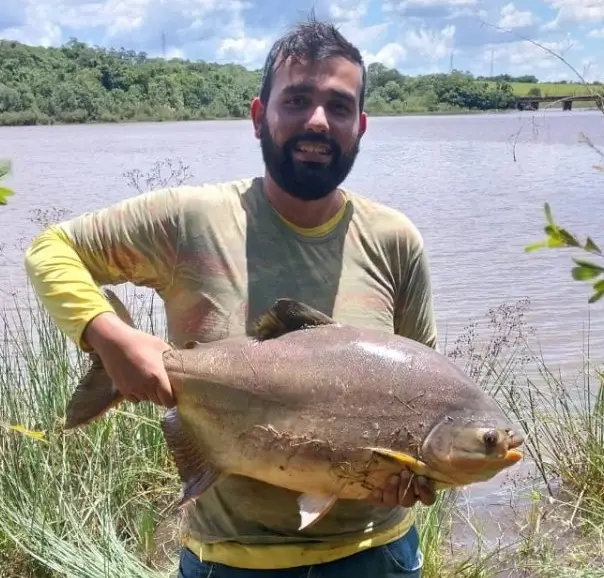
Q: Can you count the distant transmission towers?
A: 3